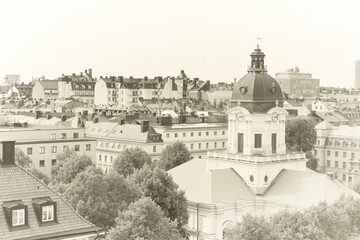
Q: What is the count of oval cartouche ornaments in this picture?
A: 2